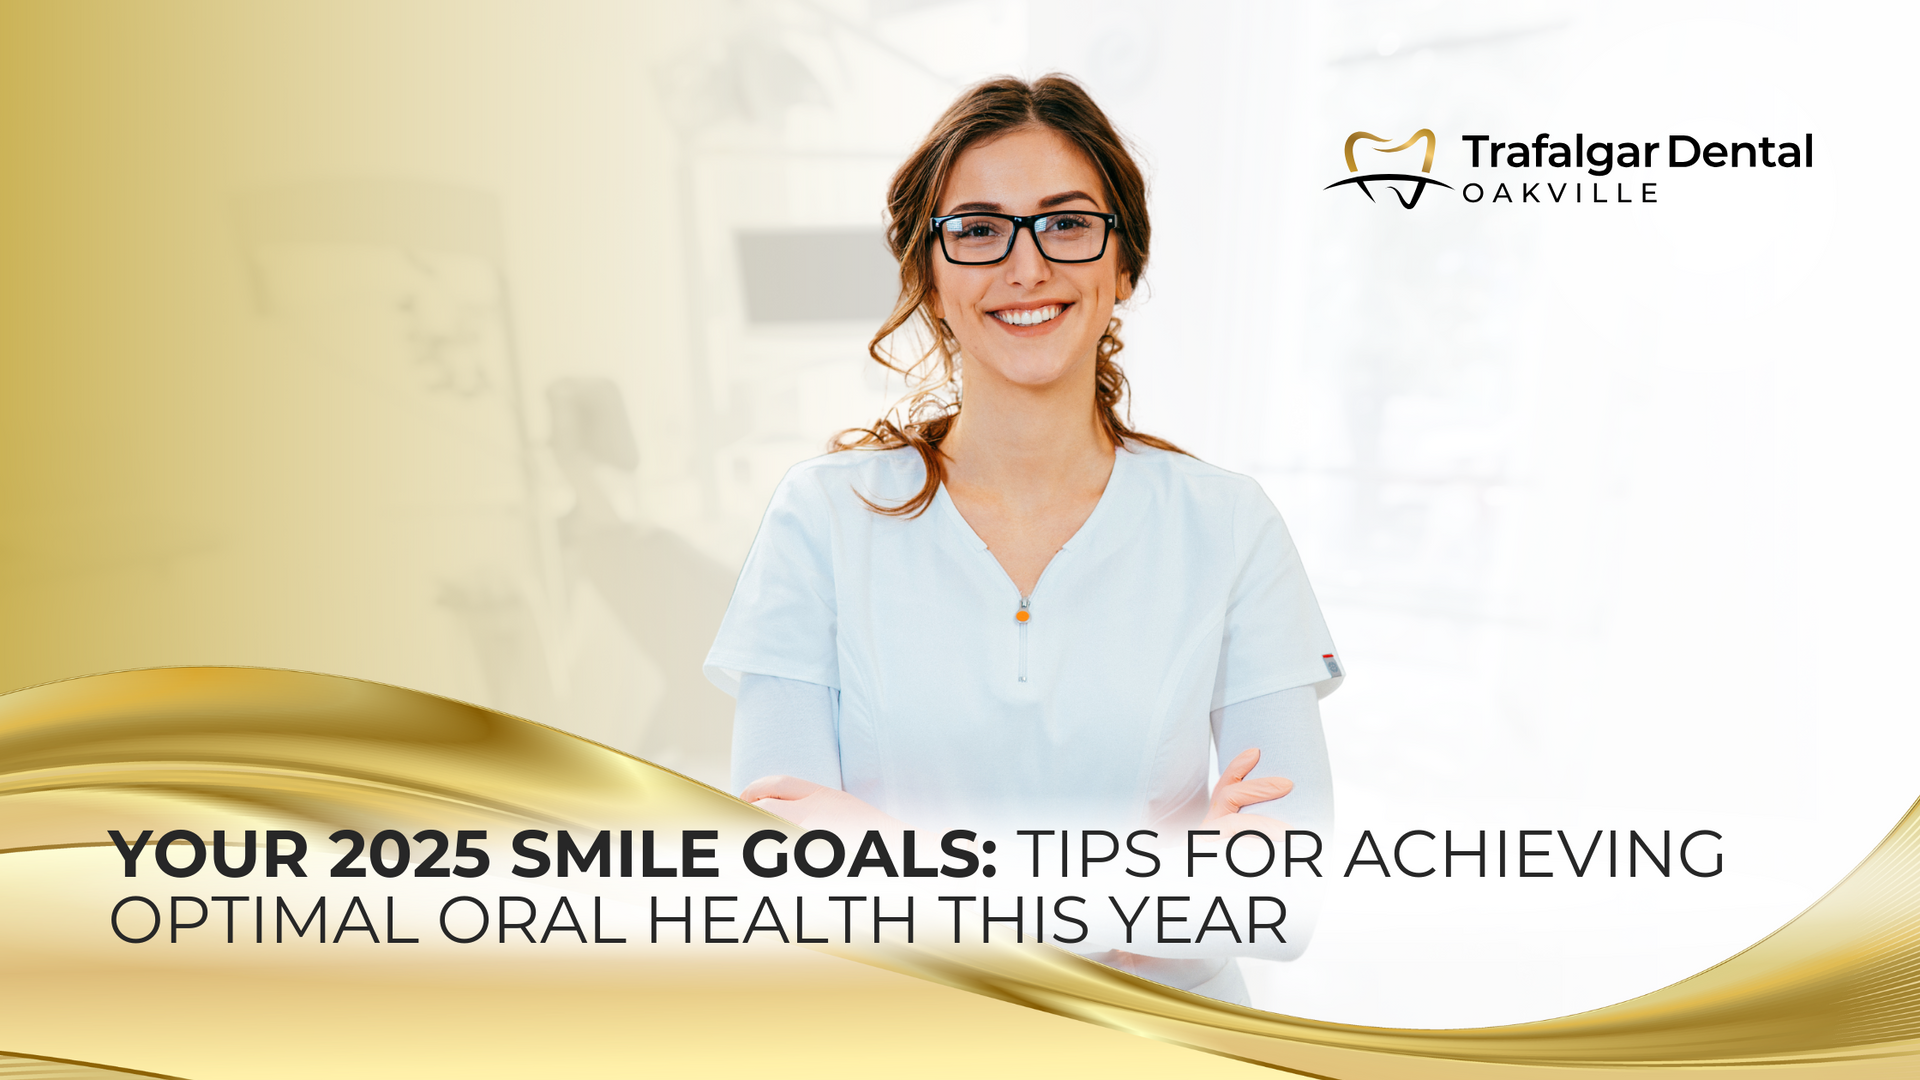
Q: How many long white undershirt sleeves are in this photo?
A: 2